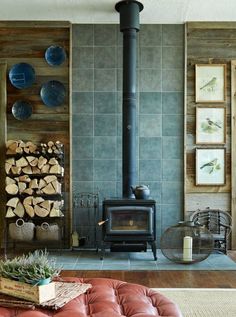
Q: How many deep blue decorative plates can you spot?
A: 4